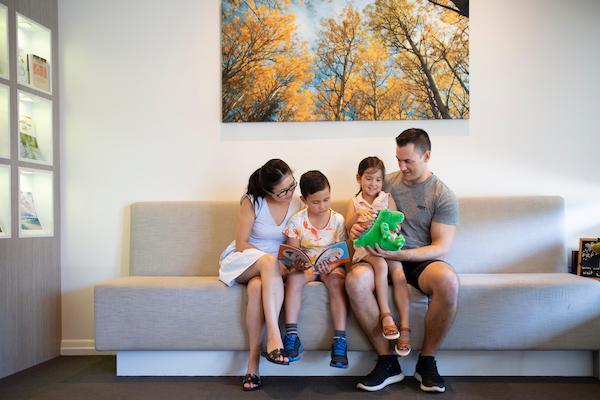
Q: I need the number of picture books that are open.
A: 1